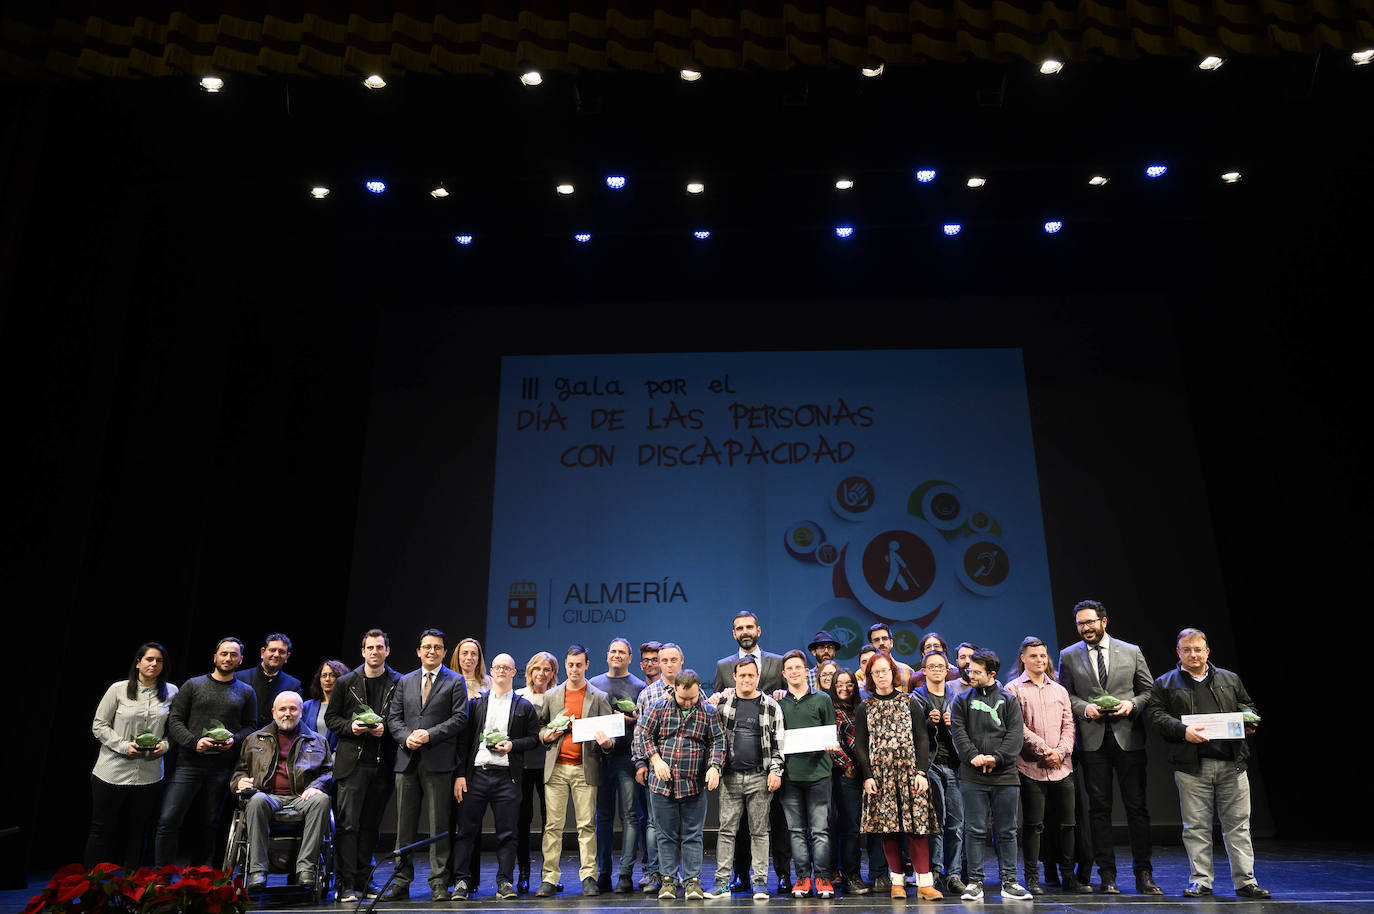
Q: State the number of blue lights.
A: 10